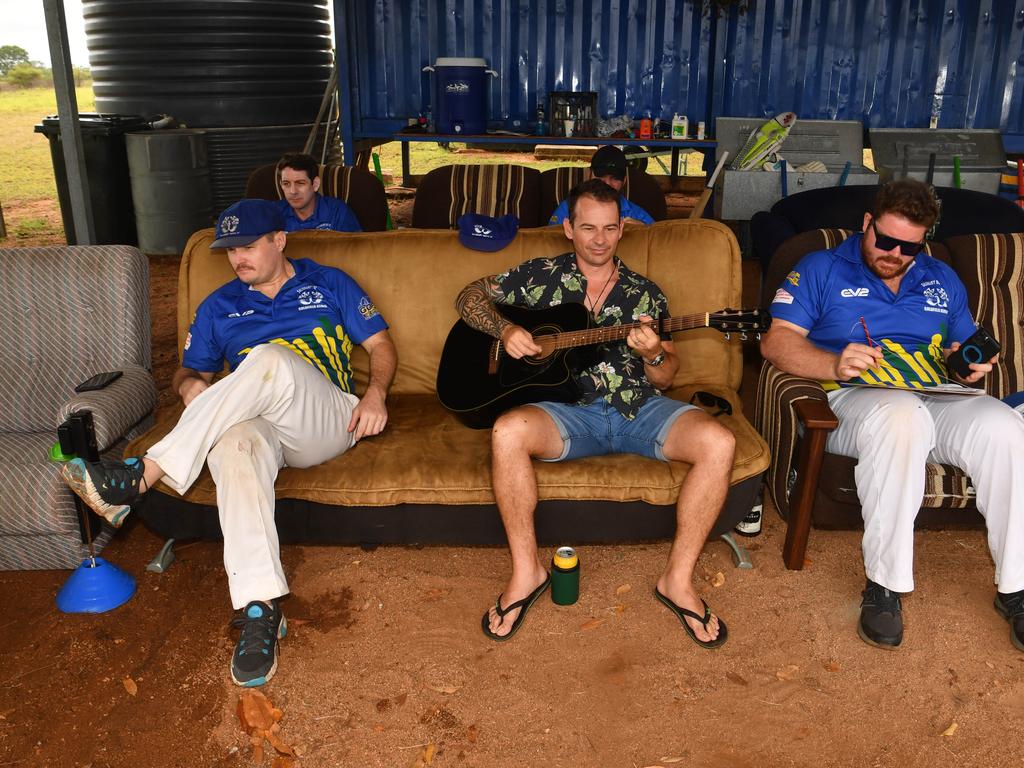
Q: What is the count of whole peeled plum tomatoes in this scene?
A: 0